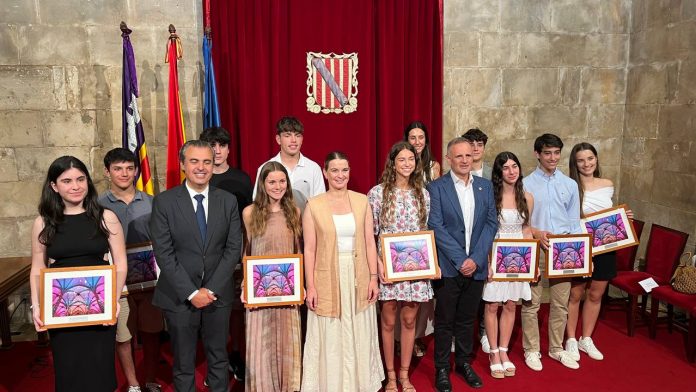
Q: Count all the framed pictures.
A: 7